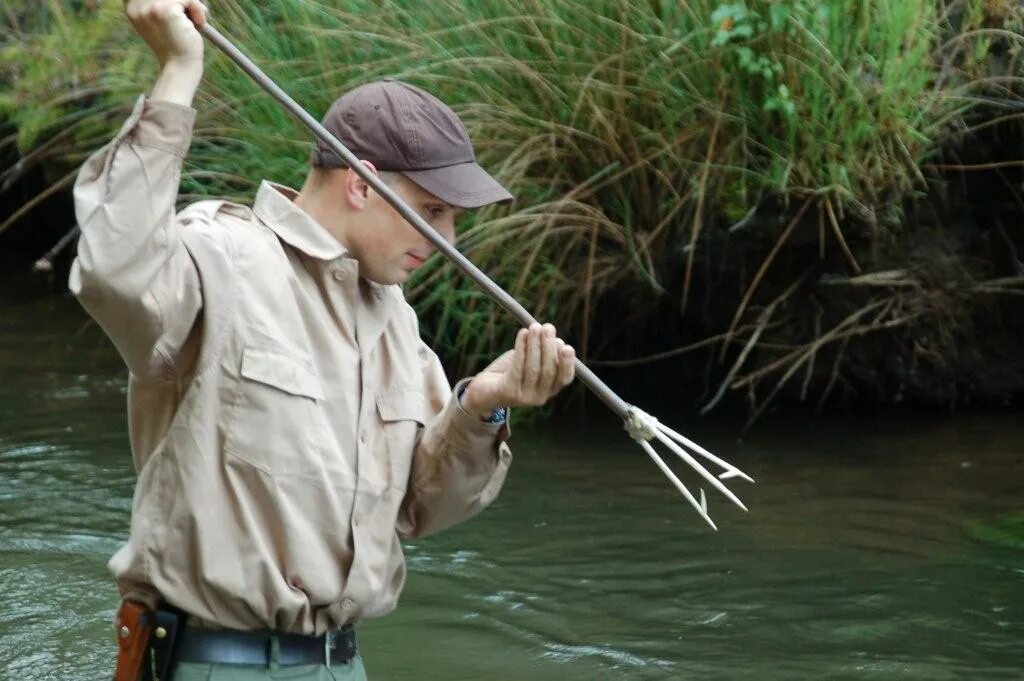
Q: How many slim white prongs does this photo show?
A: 3